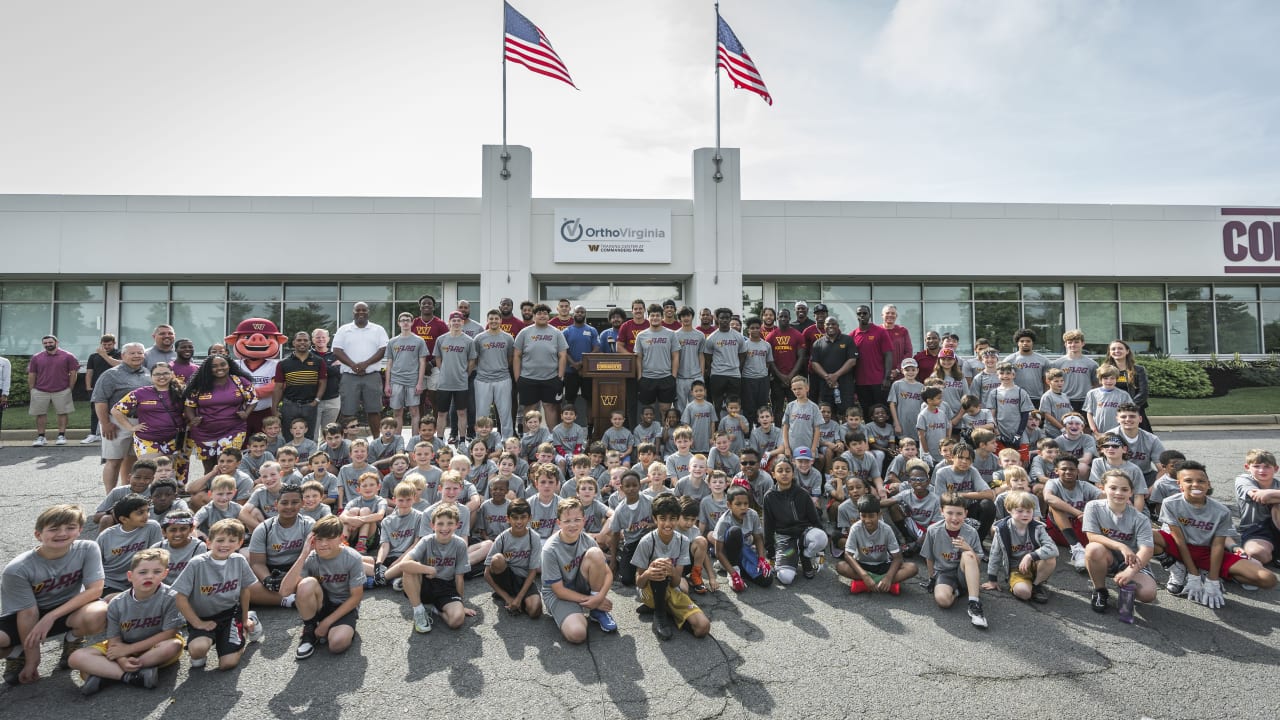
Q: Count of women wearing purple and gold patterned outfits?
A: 2